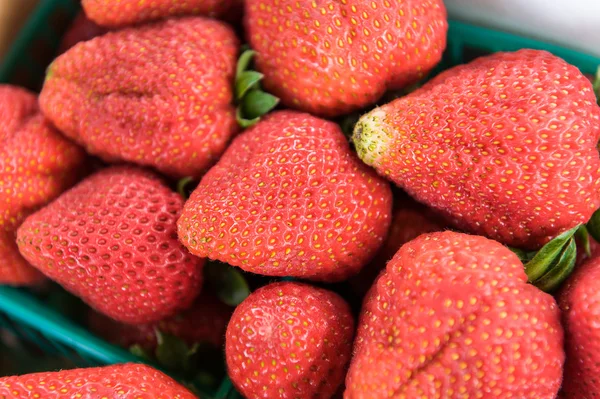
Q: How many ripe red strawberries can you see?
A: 11